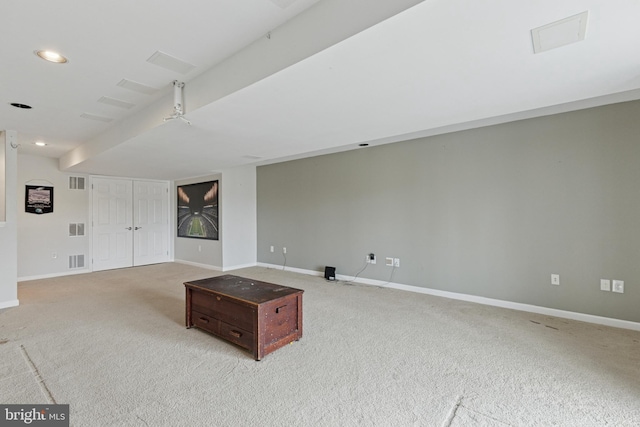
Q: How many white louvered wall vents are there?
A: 3